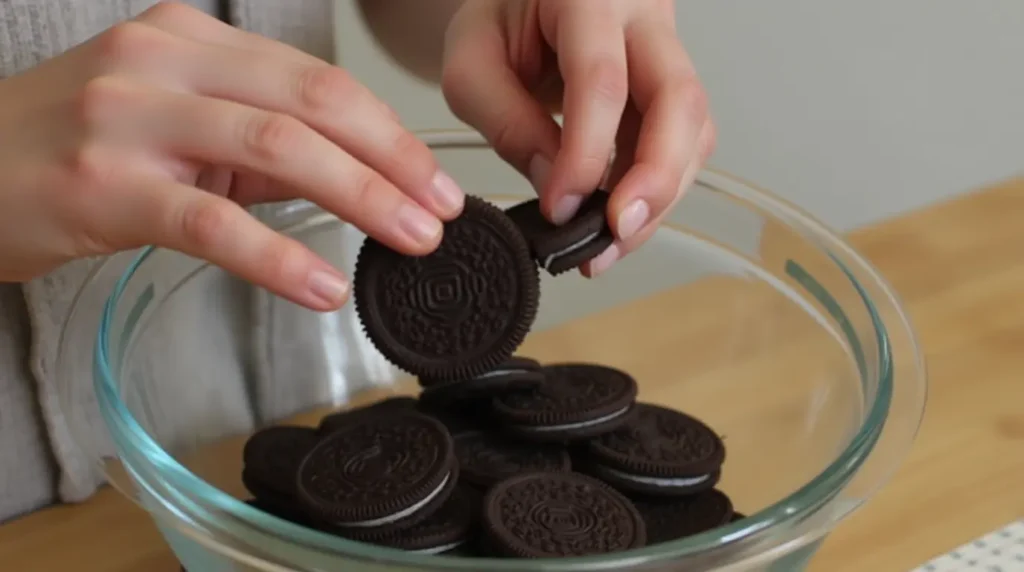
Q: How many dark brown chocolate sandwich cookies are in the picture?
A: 12